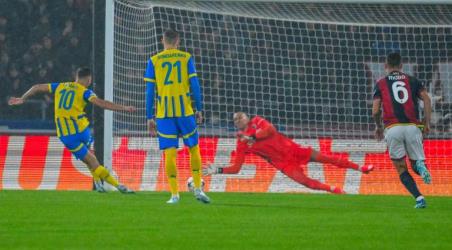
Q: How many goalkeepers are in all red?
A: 1